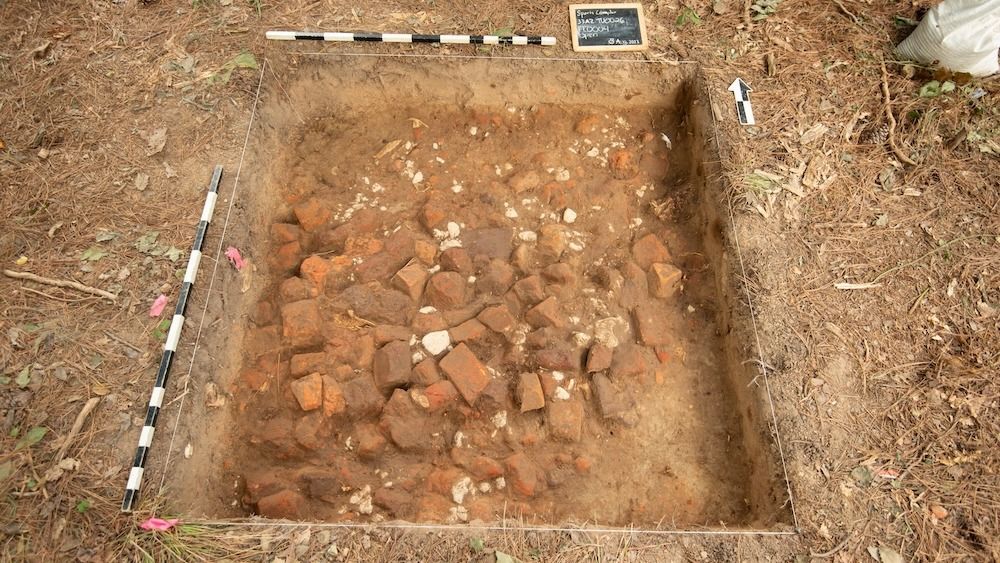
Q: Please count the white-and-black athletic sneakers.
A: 0